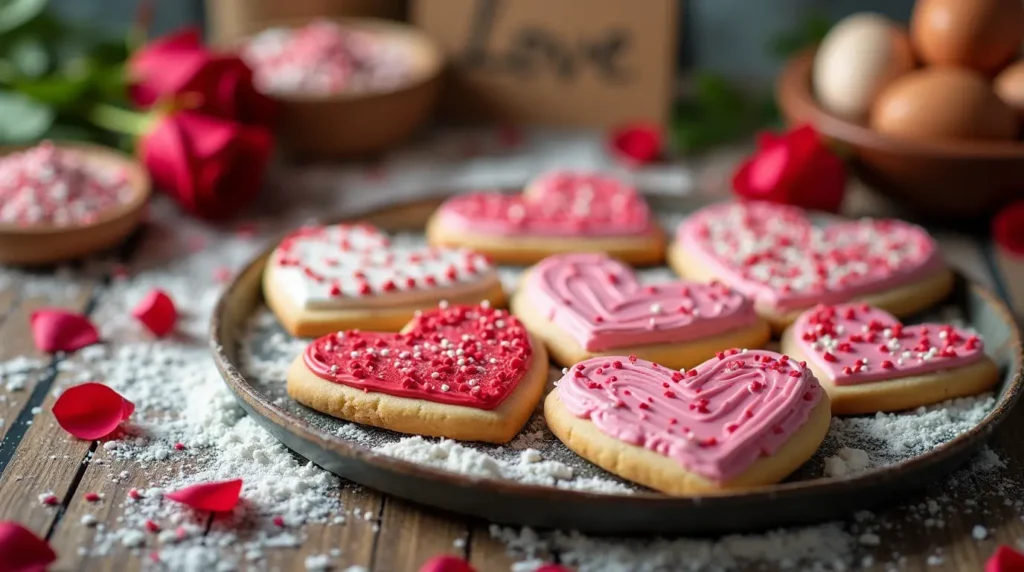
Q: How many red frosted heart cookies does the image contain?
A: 1